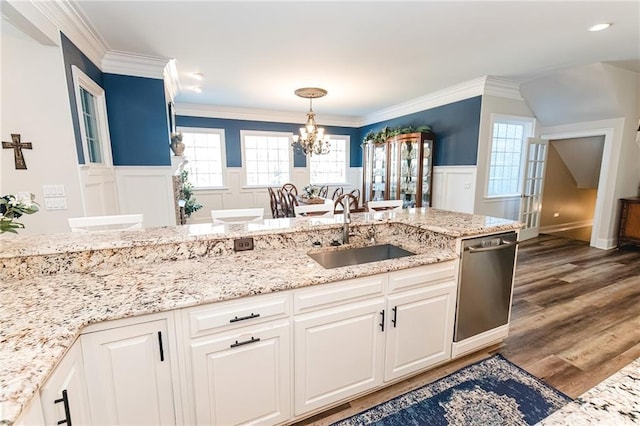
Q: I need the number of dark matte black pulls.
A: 6